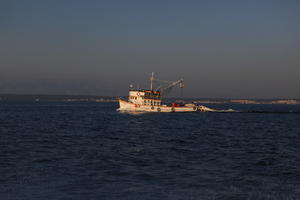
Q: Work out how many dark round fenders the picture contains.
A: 4